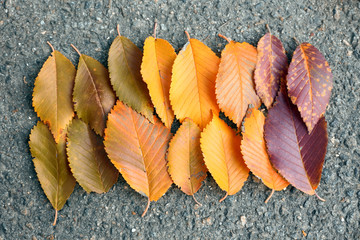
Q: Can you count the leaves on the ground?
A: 15